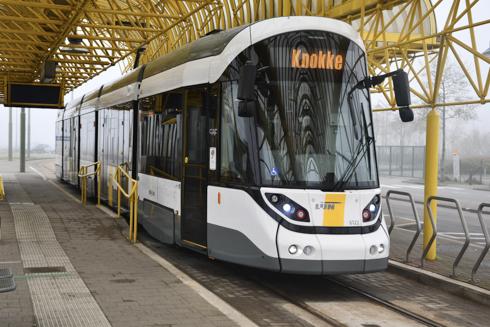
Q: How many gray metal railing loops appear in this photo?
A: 3